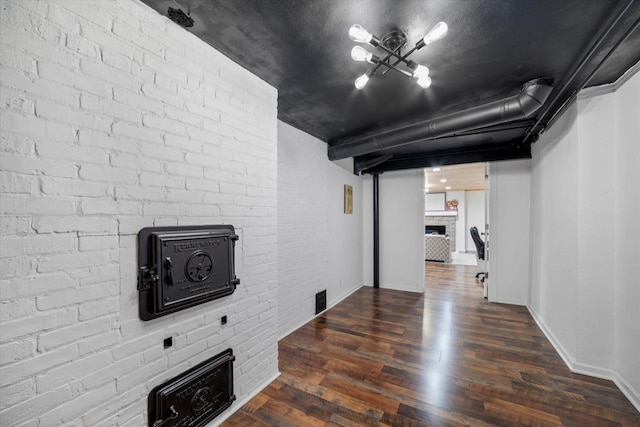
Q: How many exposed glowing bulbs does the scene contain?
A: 6